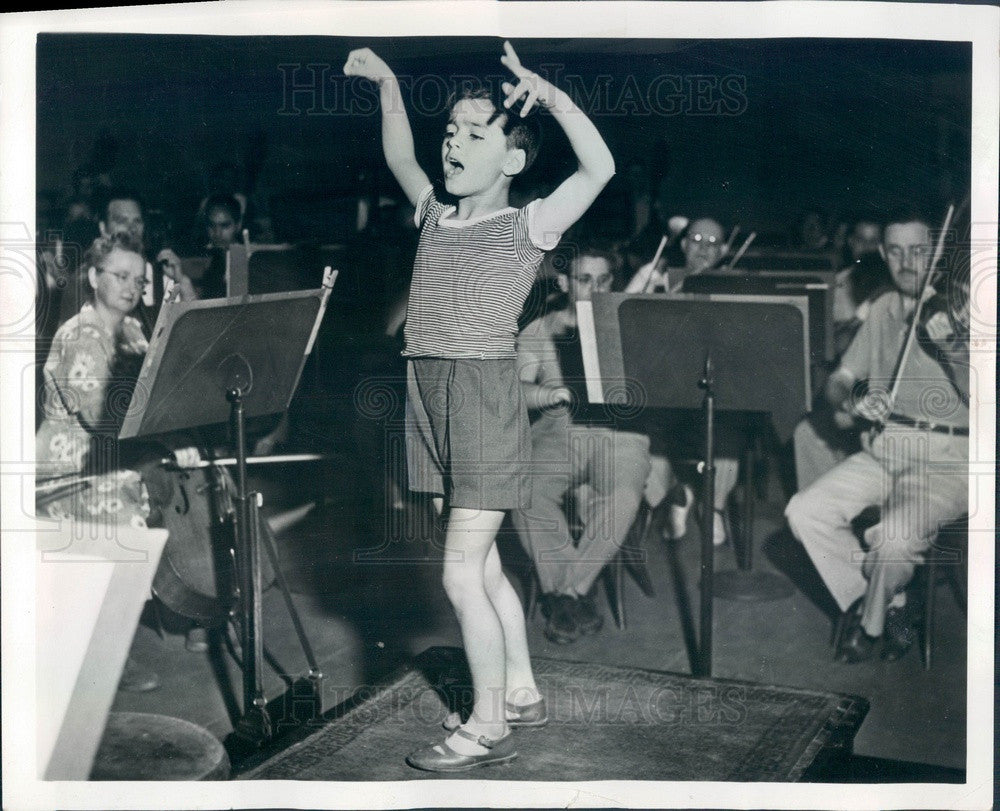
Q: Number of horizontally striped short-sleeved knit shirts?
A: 1